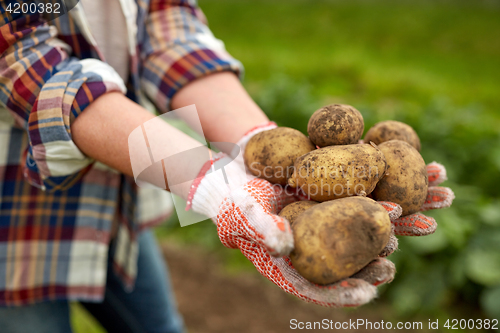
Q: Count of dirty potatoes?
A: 7